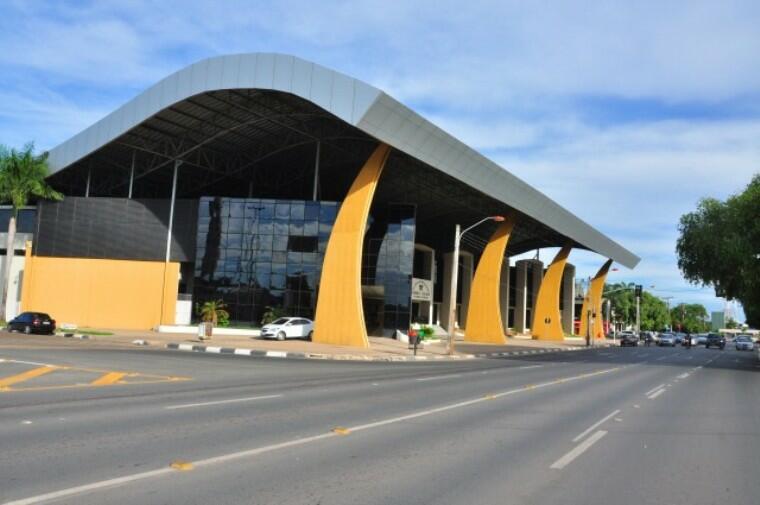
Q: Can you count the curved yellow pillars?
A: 4